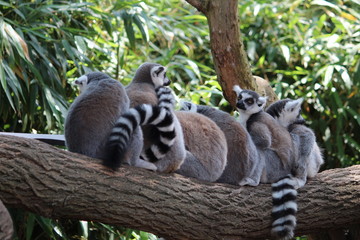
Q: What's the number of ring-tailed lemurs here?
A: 6